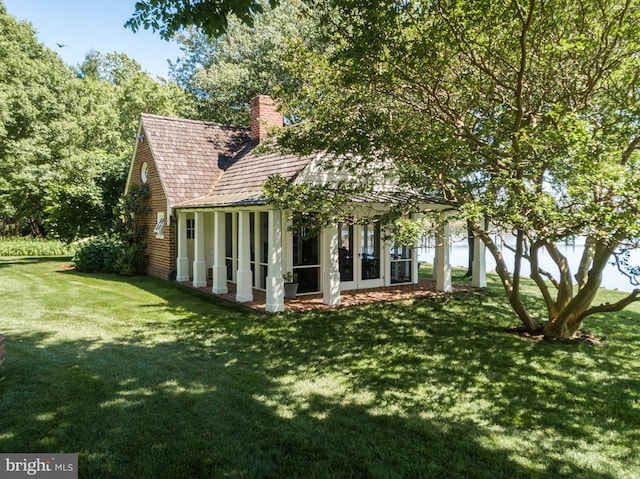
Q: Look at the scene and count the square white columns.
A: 8